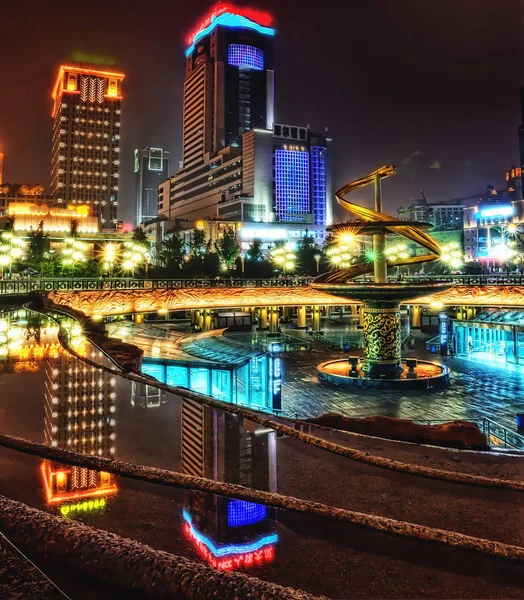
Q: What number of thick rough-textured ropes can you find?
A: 3